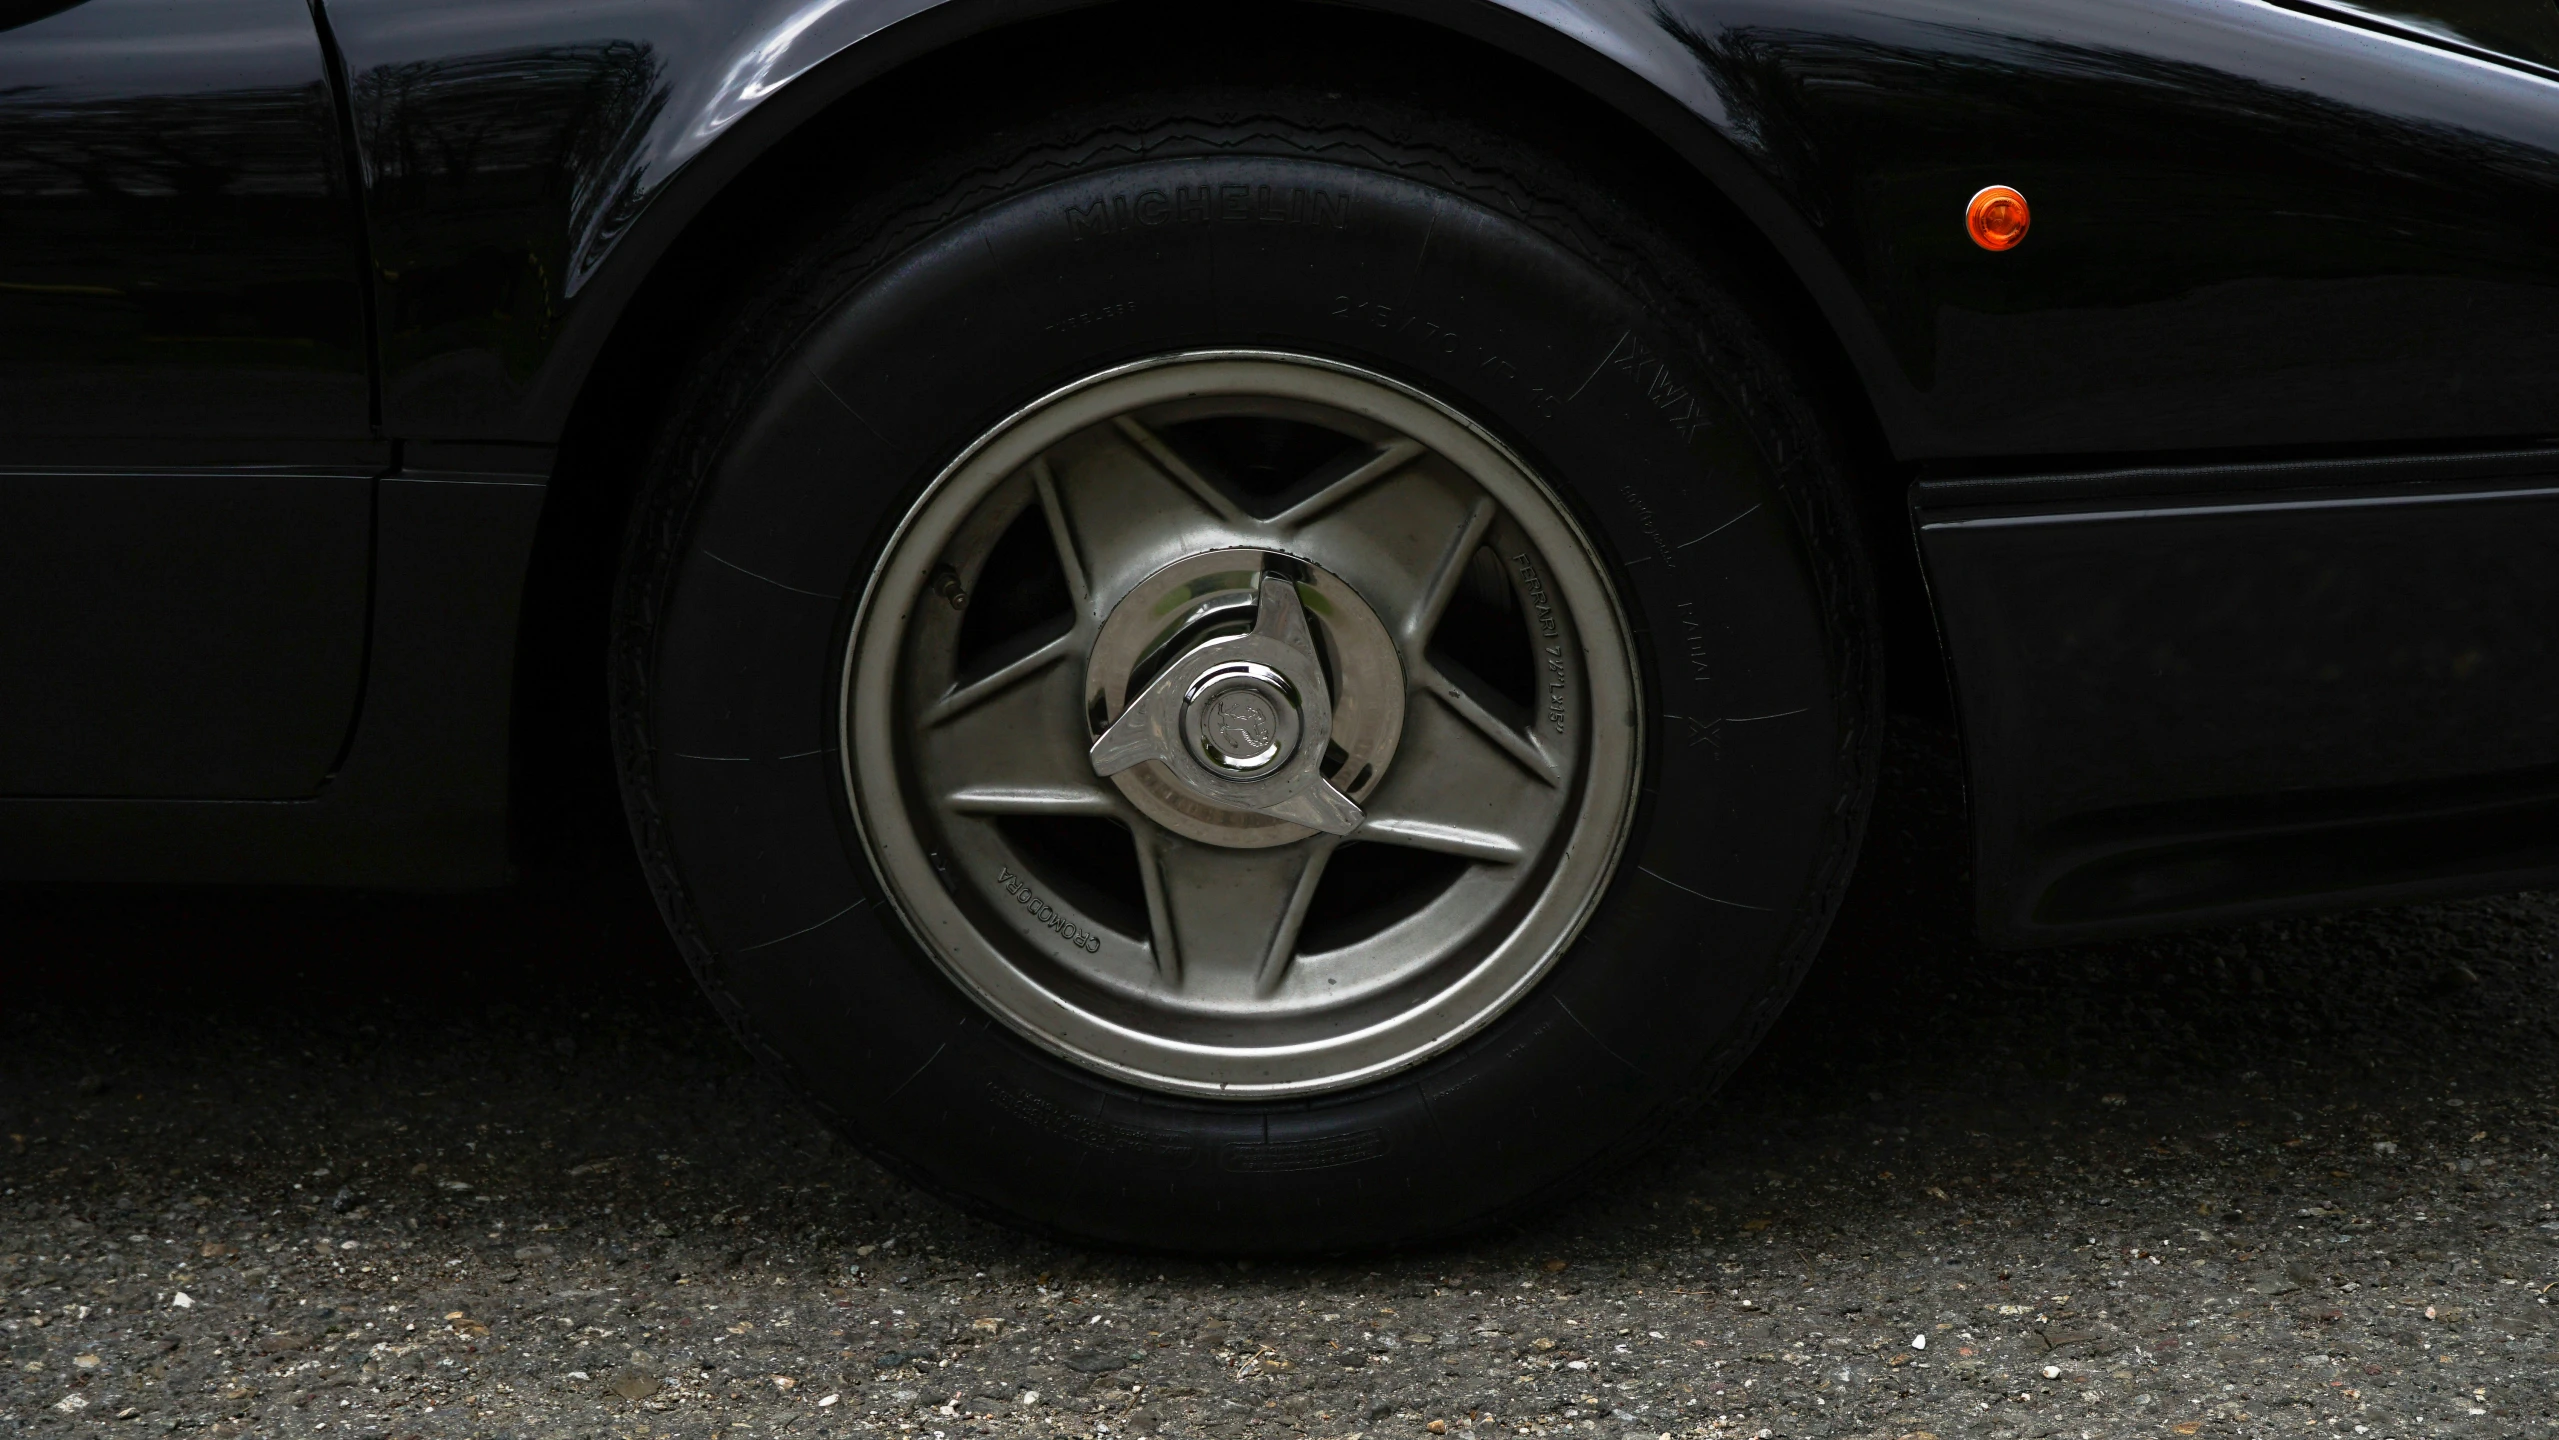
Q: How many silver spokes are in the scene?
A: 5